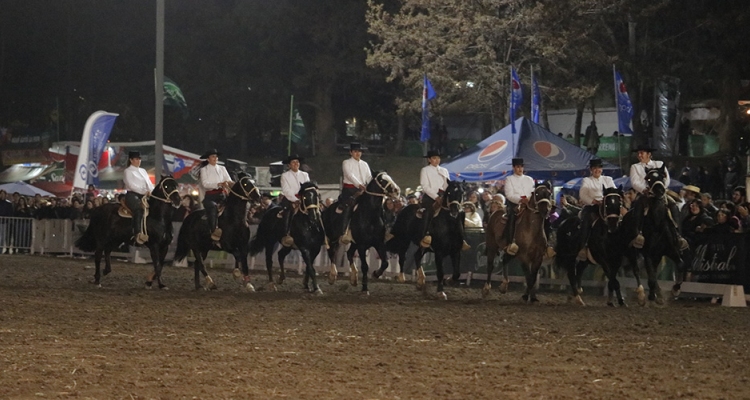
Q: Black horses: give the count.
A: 7